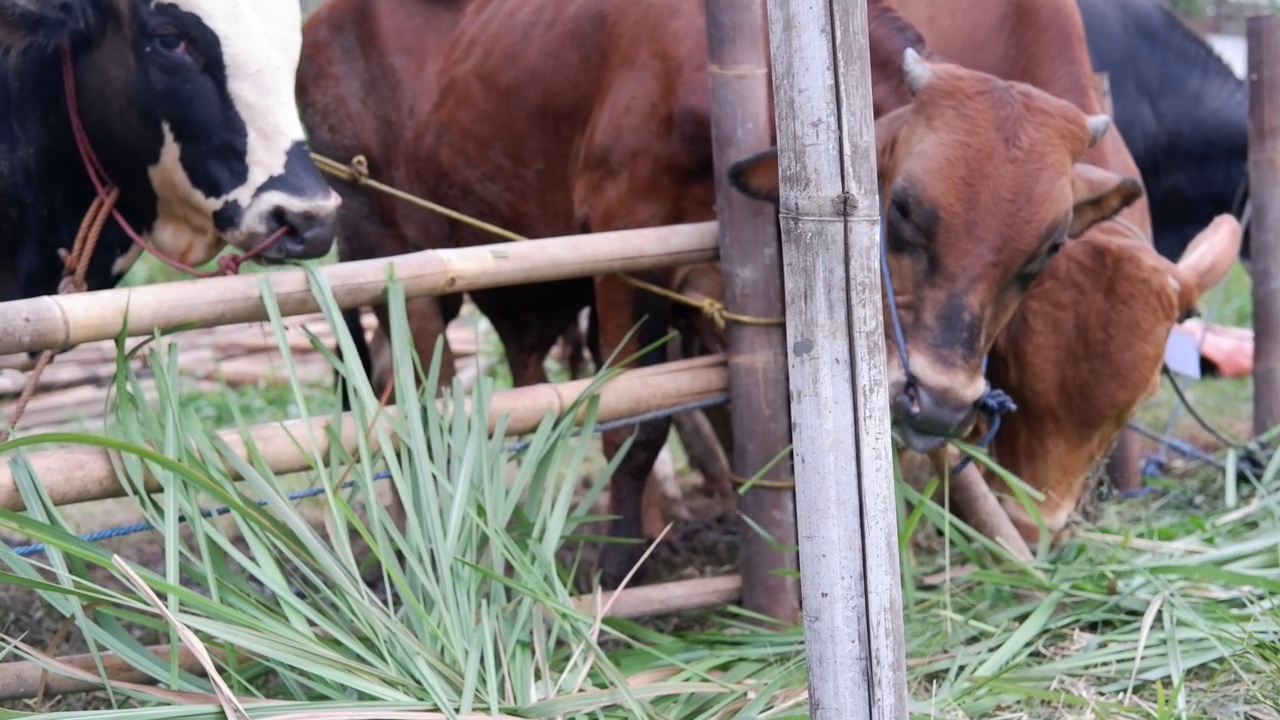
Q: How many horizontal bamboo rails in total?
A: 3